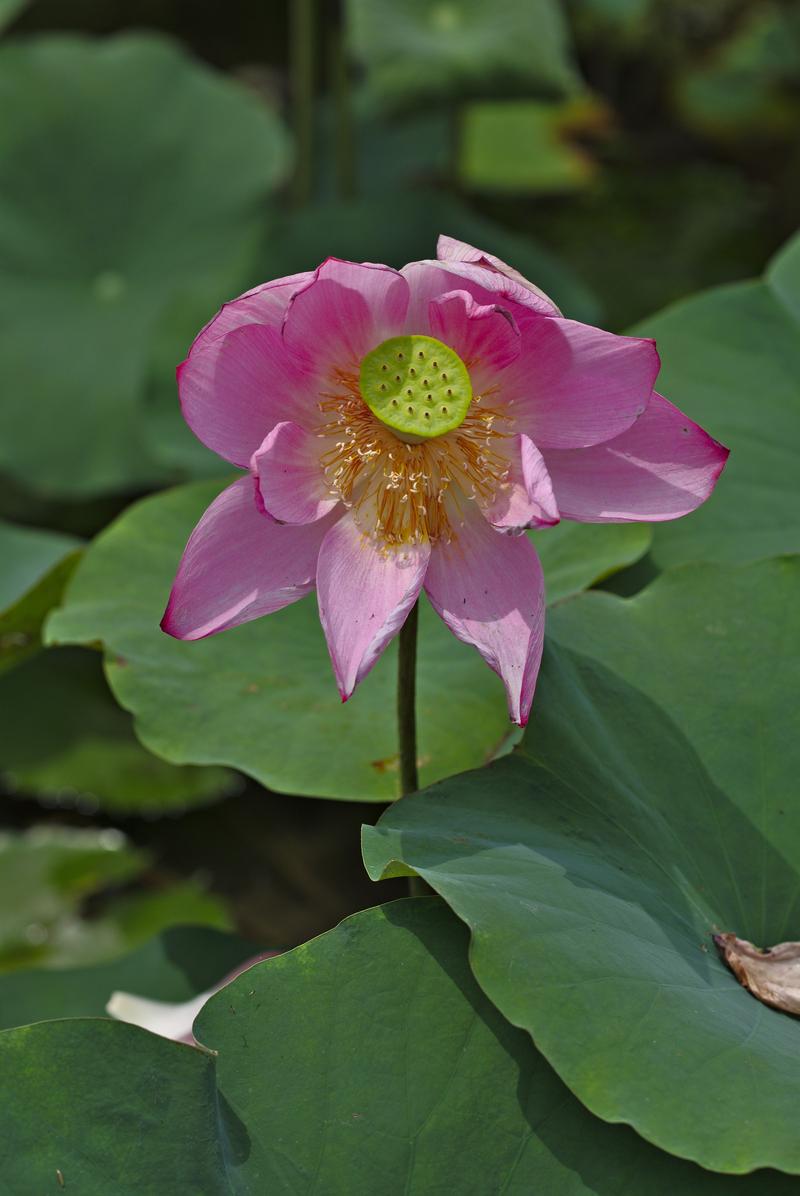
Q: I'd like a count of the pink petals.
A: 13